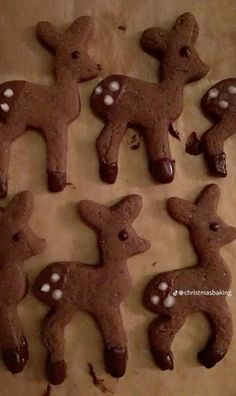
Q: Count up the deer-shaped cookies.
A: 6